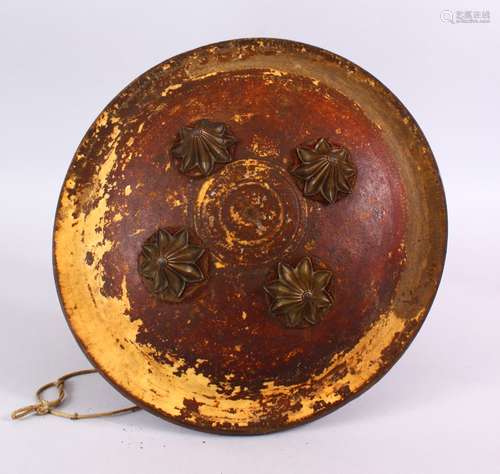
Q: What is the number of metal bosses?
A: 4